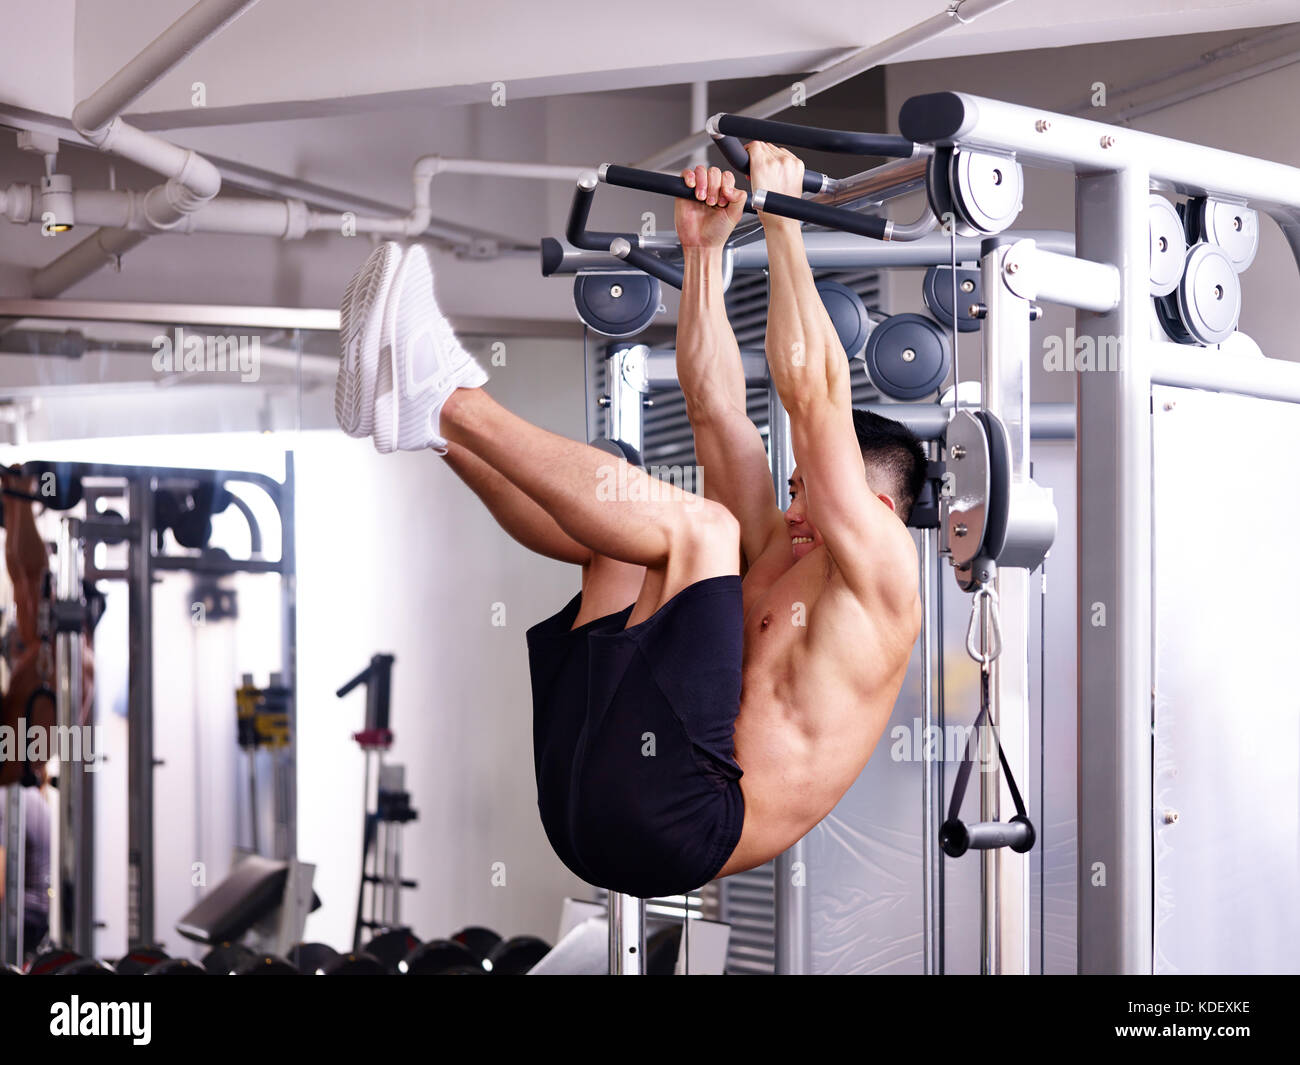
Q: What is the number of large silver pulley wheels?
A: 4